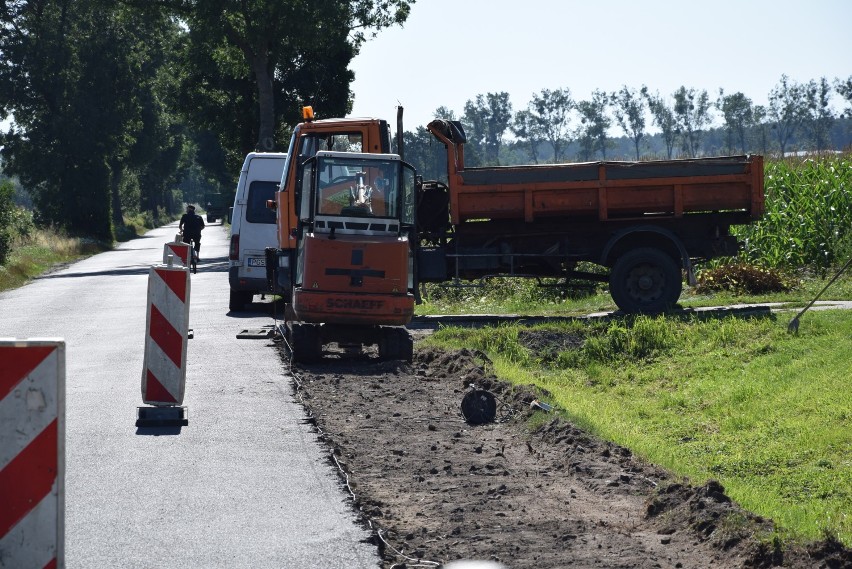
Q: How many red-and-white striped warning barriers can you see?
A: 3